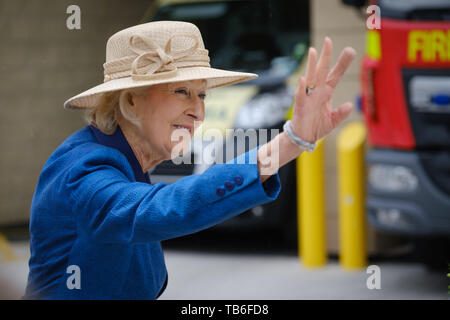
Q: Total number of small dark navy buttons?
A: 3